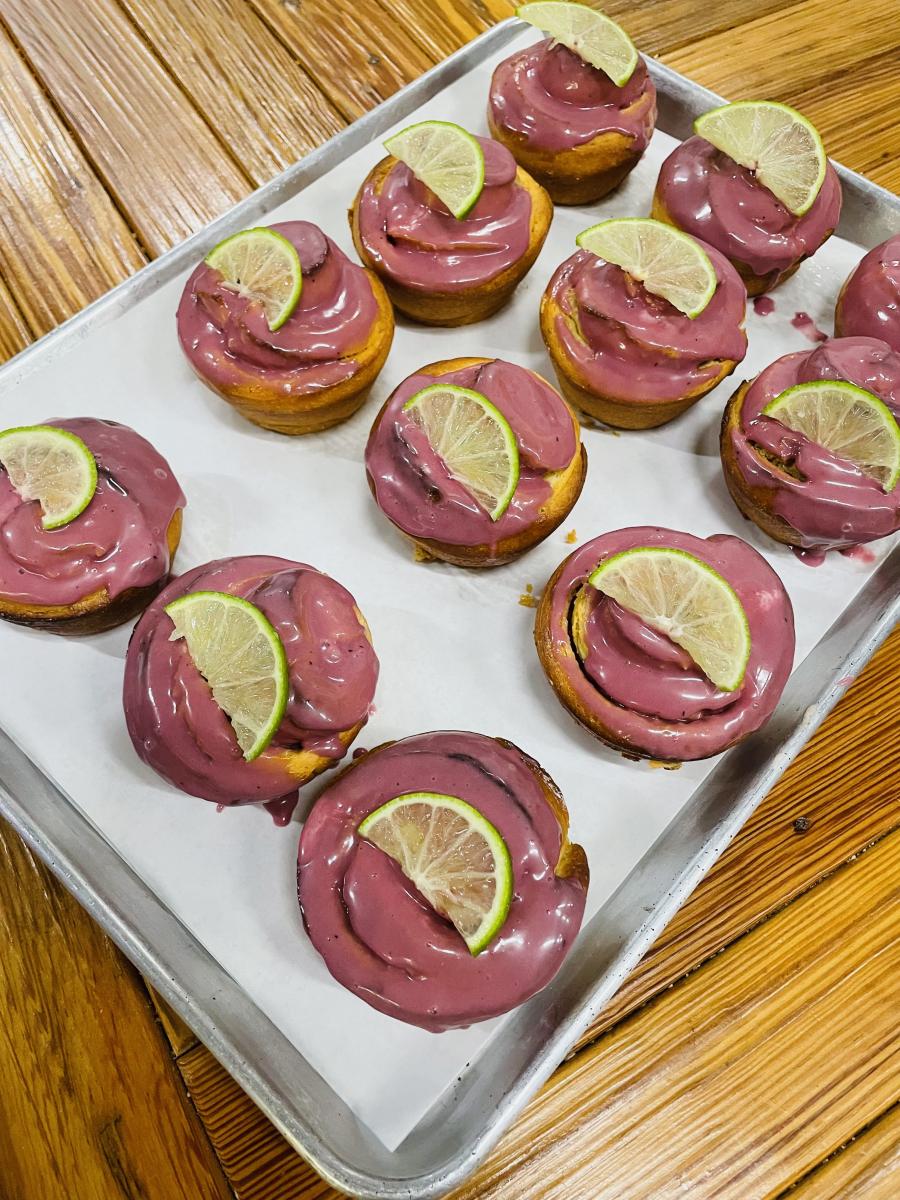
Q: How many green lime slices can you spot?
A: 11